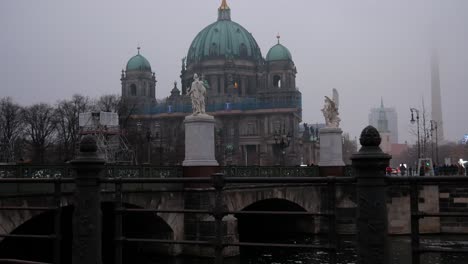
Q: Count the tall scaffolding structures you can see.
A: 1